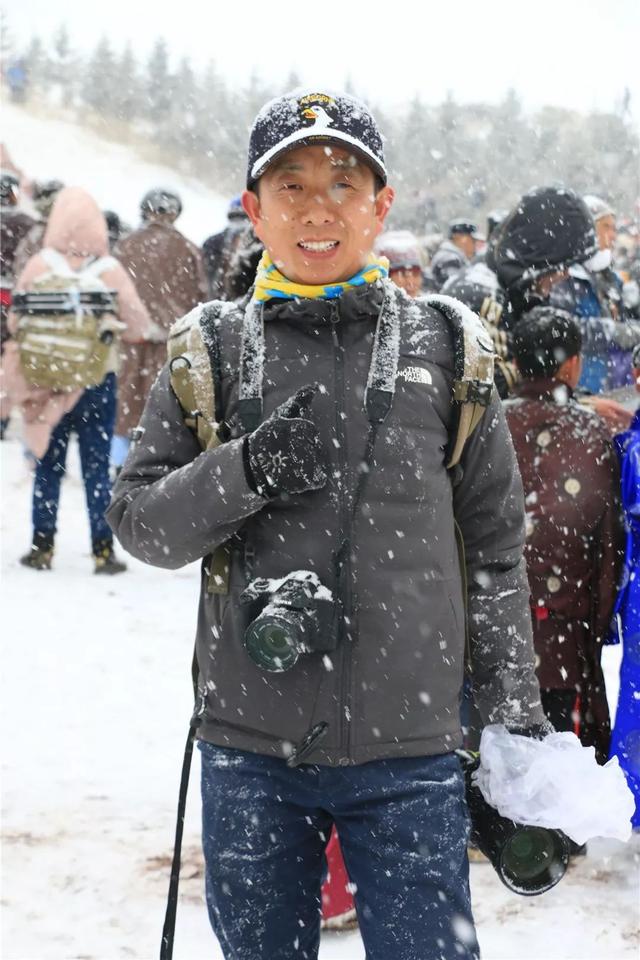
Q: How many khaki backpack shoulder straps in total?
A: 2